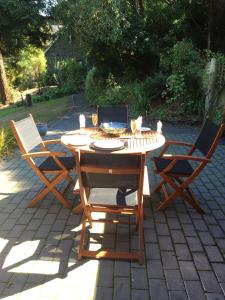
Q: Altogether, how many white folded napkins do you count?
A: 3